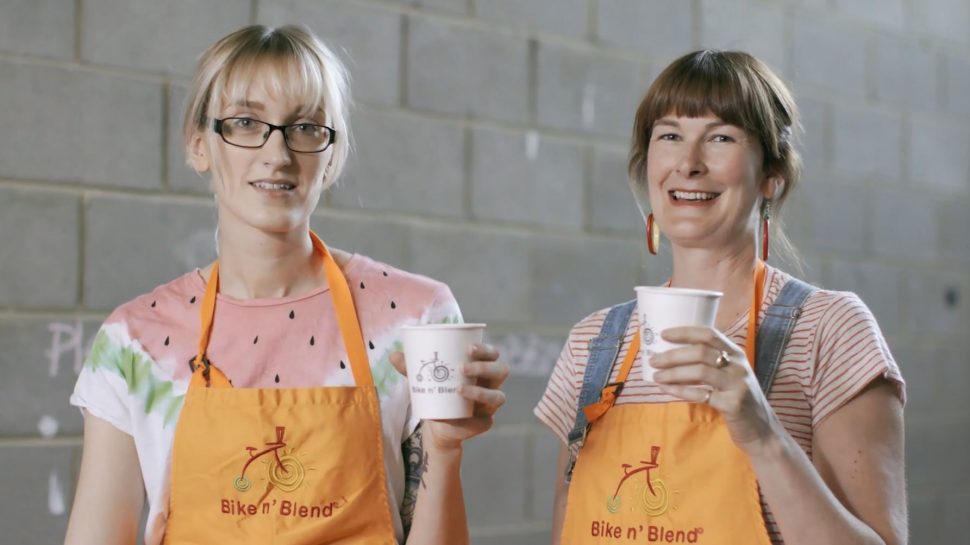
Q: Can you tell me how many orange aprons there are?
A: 2